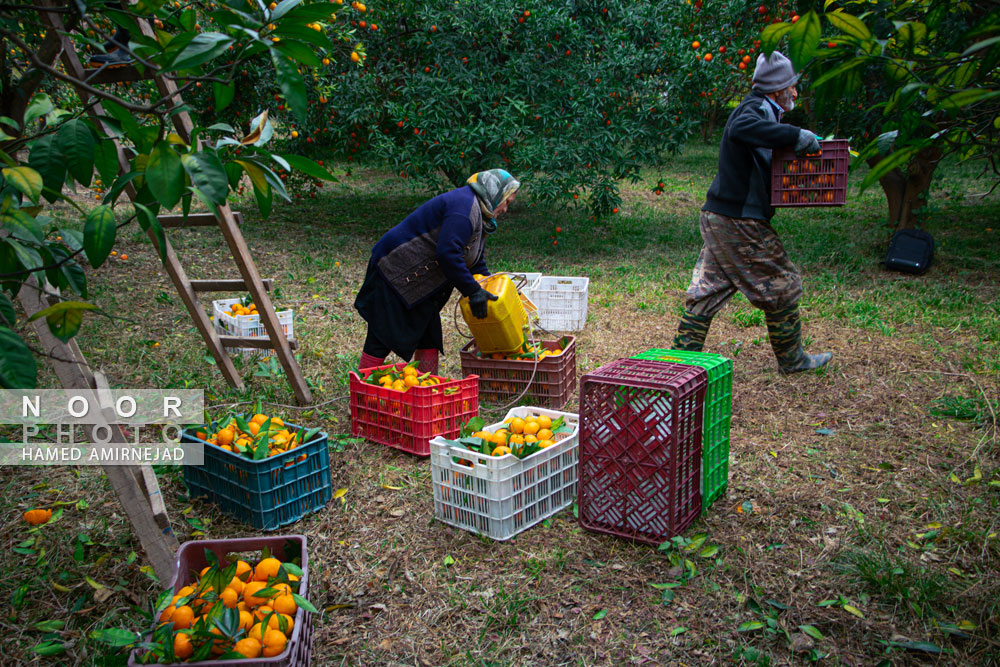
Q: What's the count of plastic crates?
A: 11